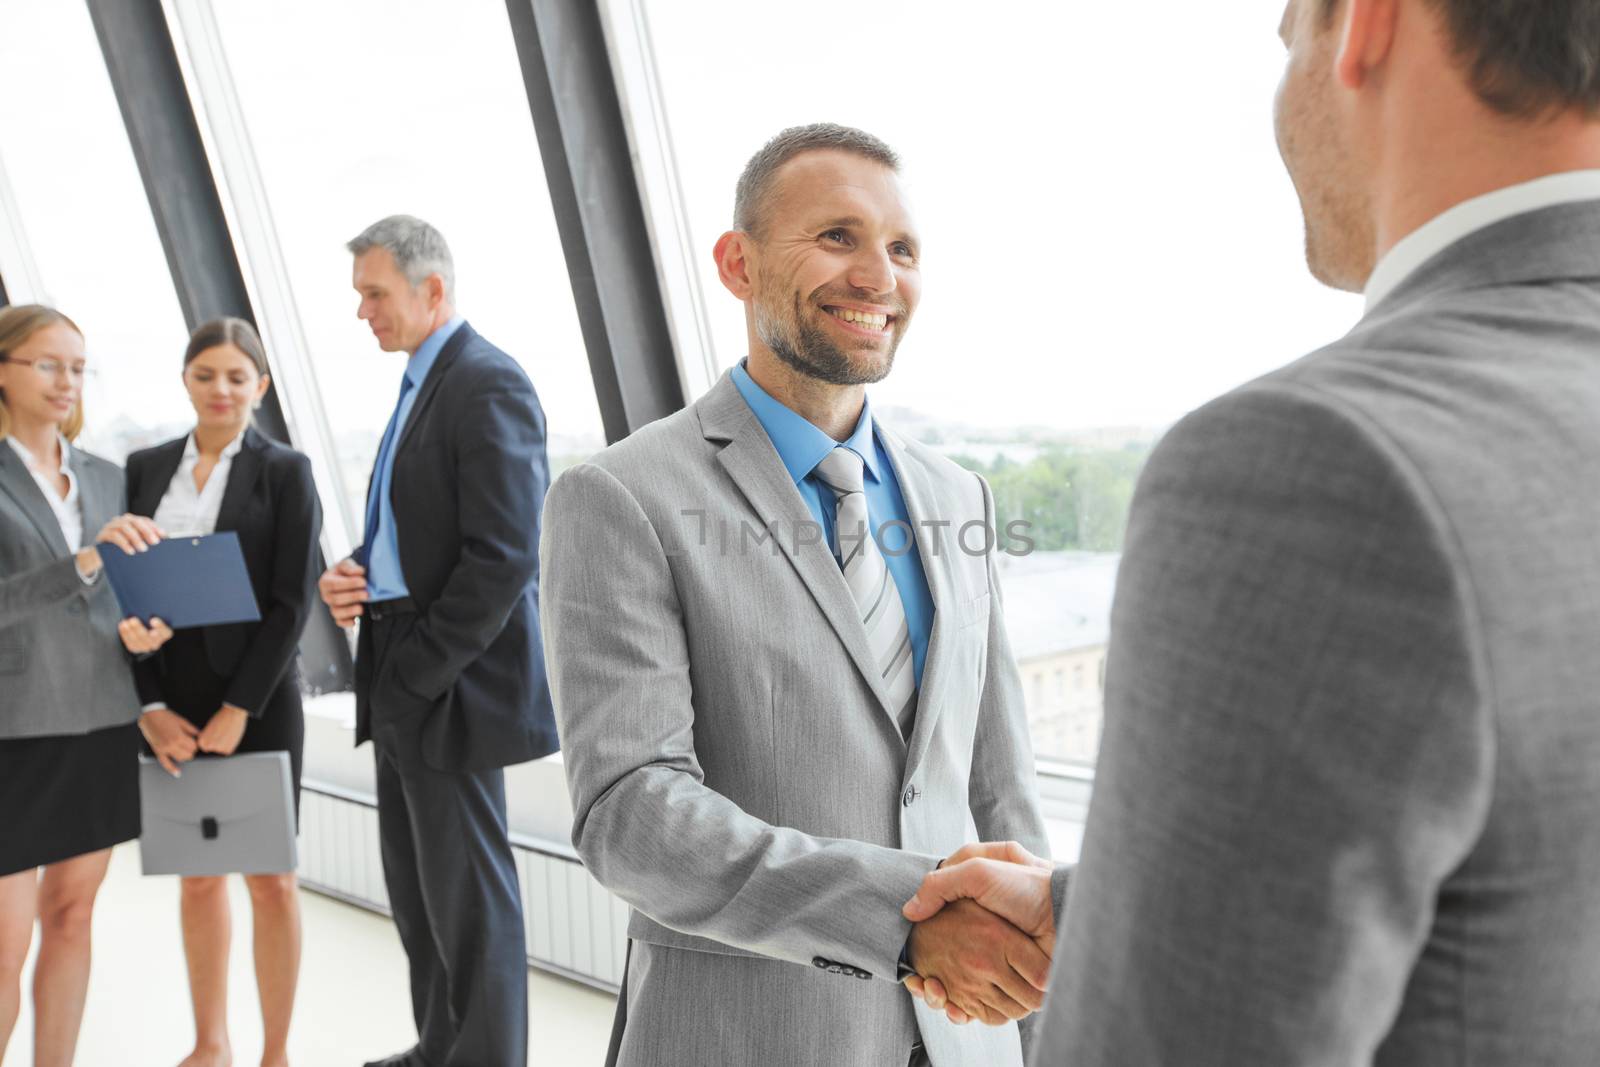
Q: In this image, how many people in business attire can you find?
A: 5